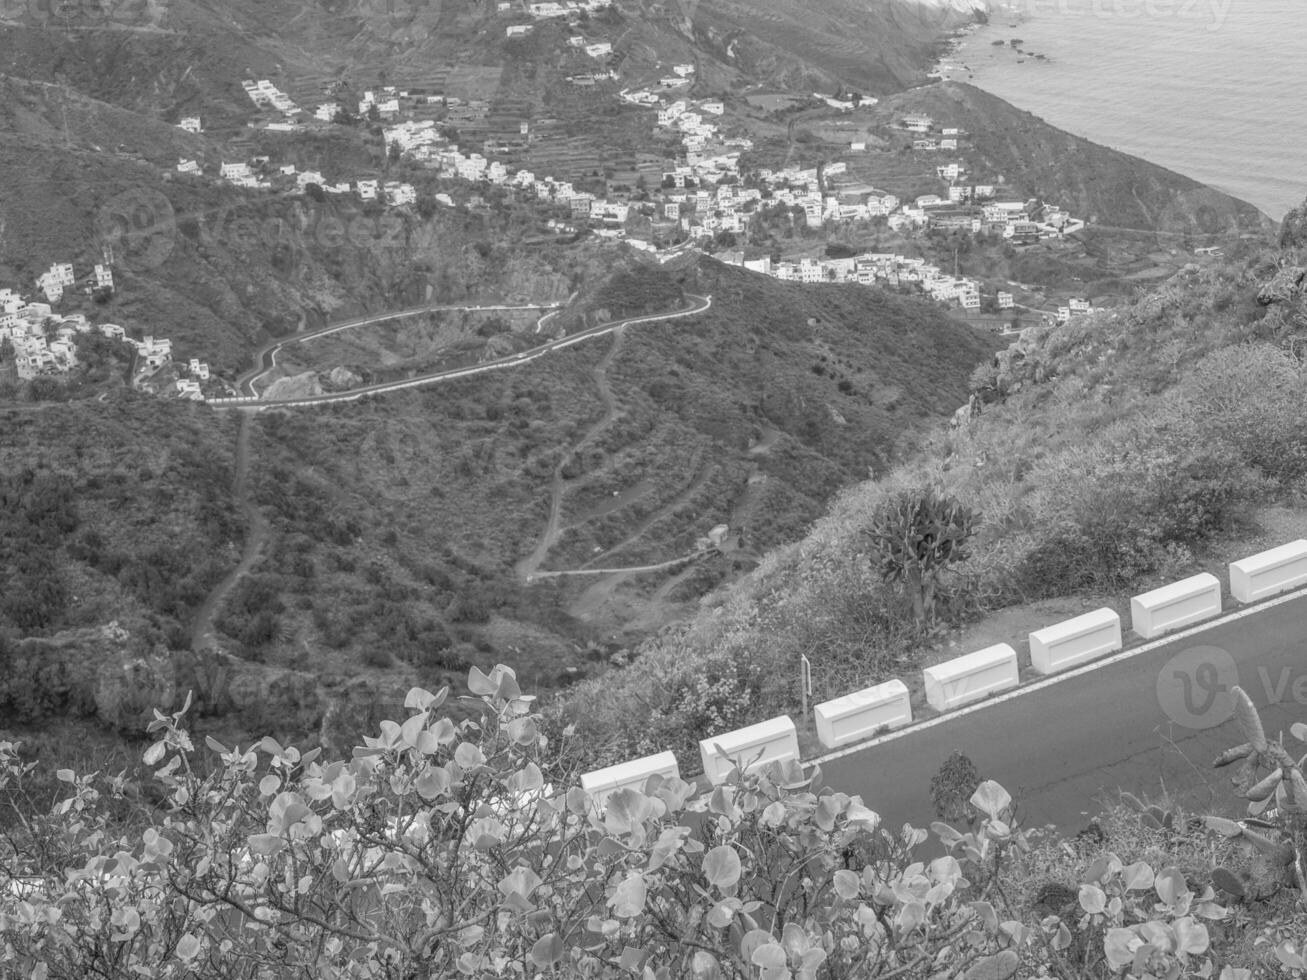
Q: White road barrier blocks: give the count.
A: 7